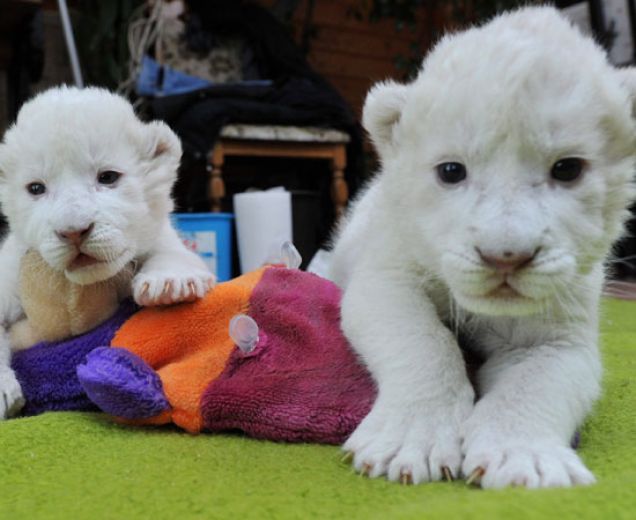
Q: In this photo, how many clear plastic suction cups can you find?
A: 2